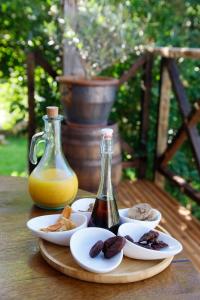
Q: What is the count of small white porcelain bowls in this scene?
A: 5